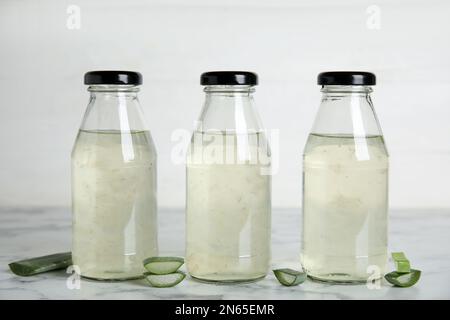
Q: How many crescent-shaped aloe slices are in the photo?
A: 4